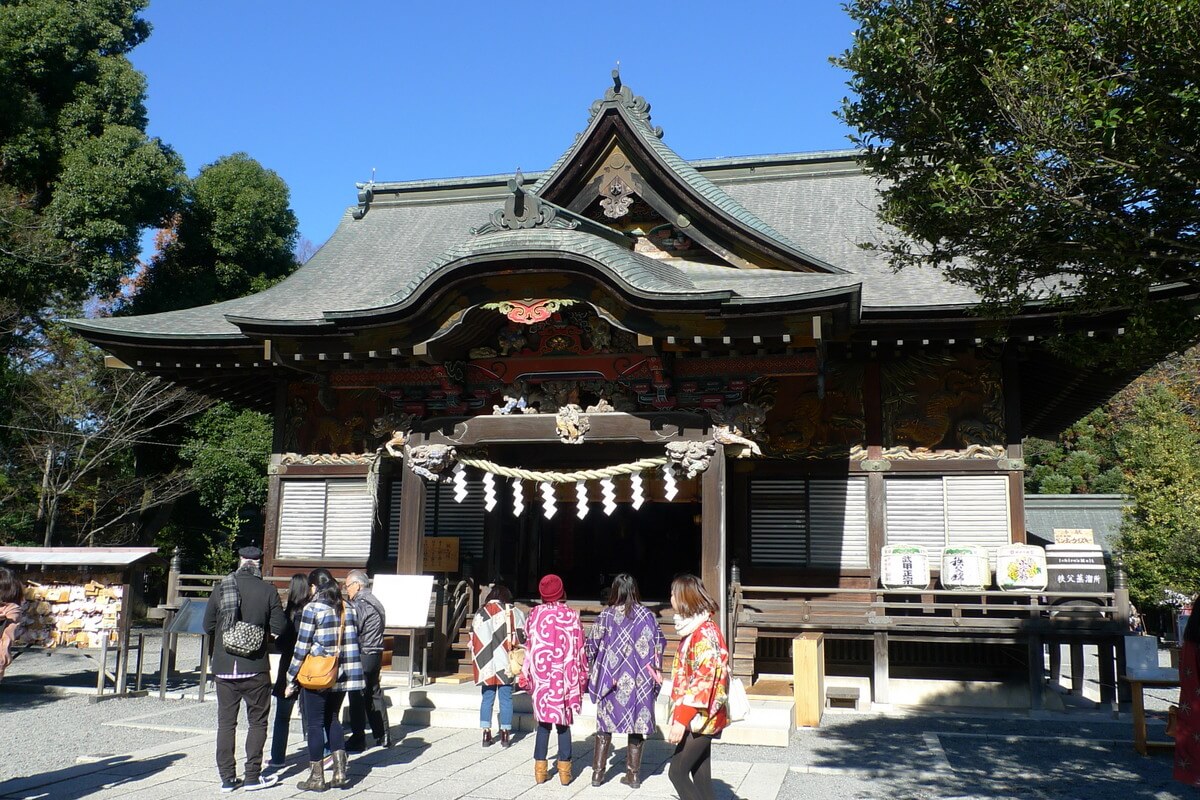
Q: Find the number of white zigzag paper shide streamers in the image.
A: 8